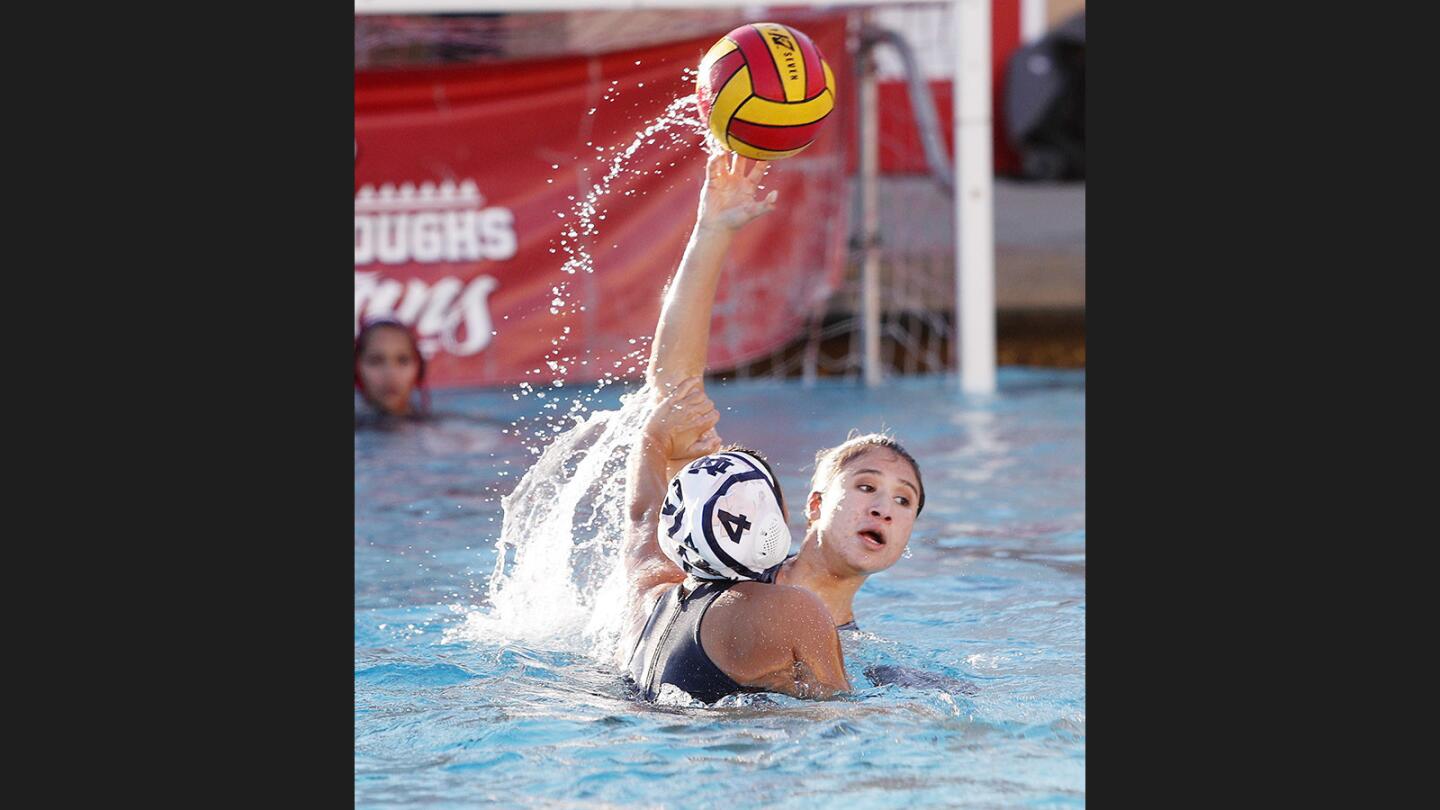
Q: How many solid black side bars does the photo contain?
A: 2